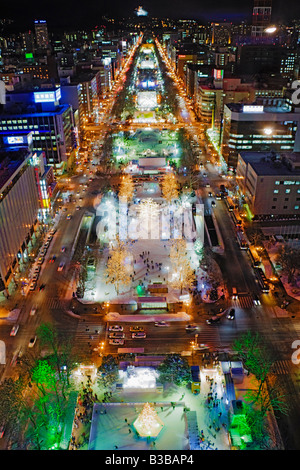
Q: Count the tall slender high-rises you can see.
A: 2